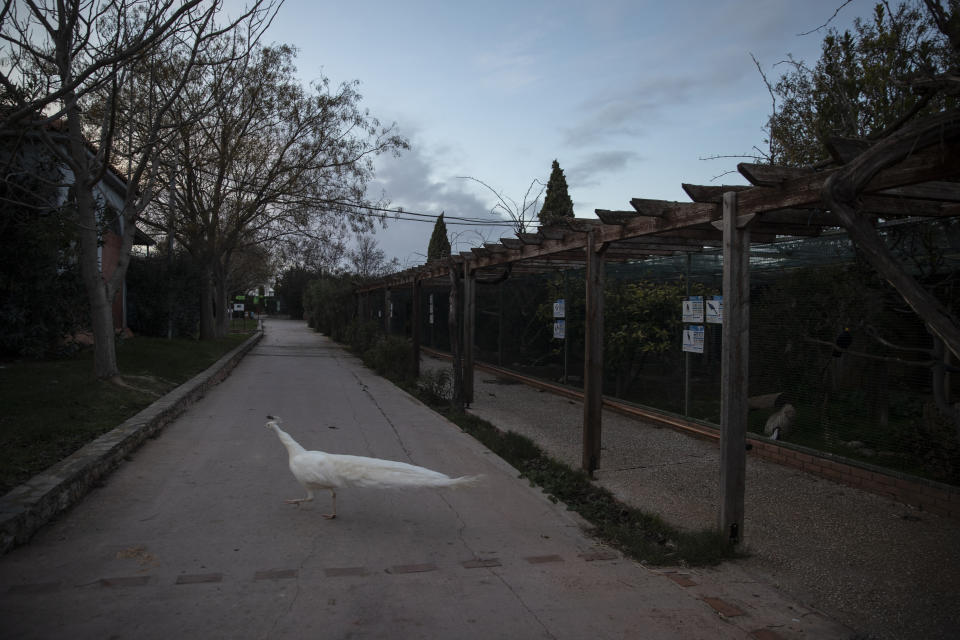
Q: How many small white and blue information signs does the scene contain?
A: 5